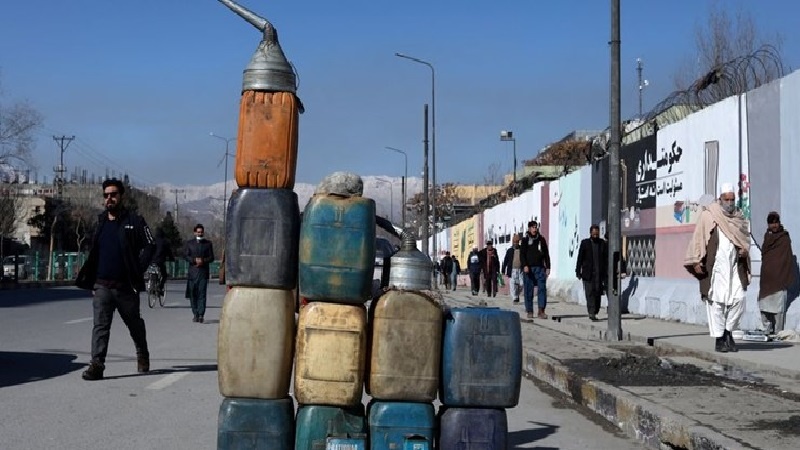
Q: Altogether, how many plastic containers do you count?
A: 11